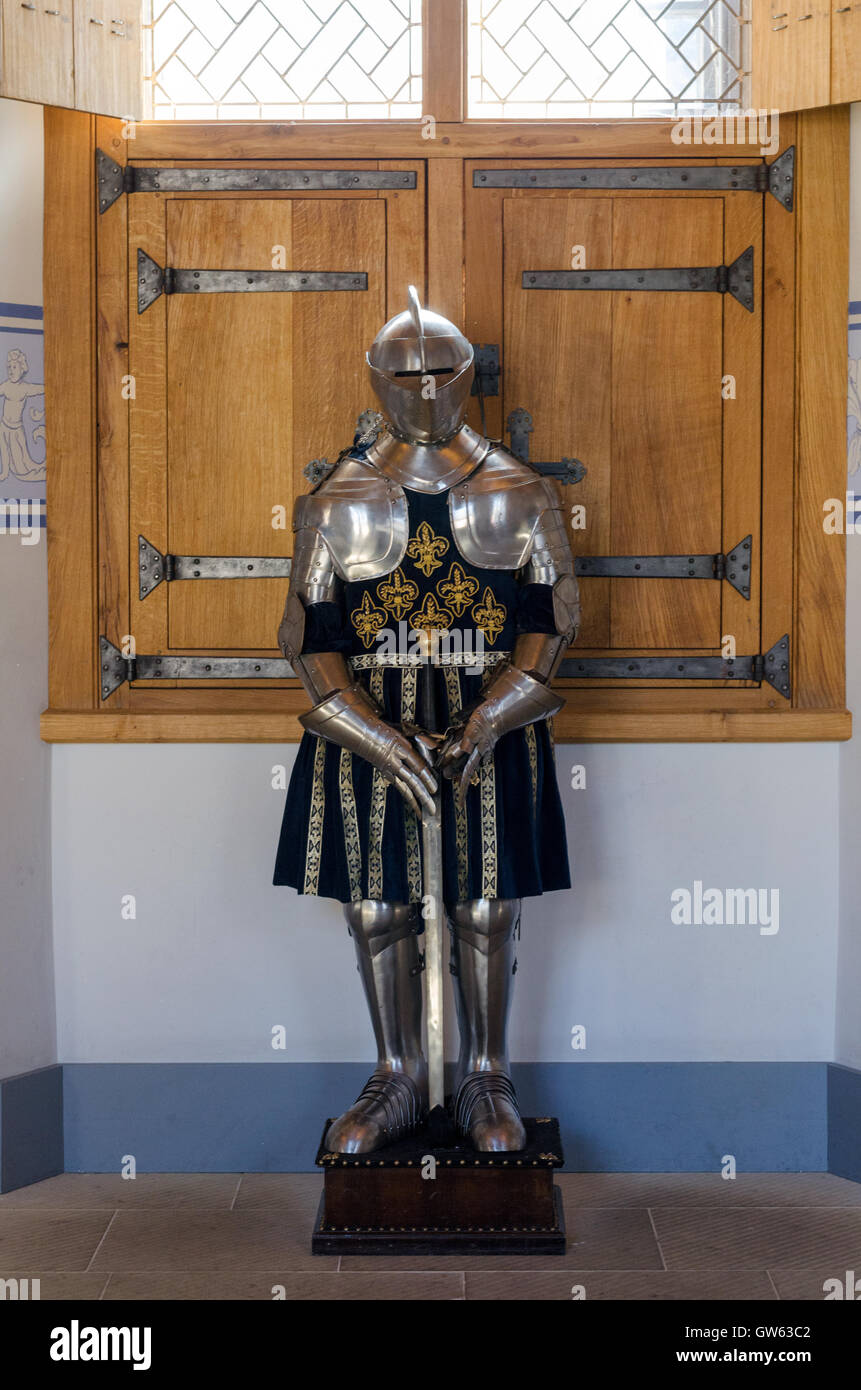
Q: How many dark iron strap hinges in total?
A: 8